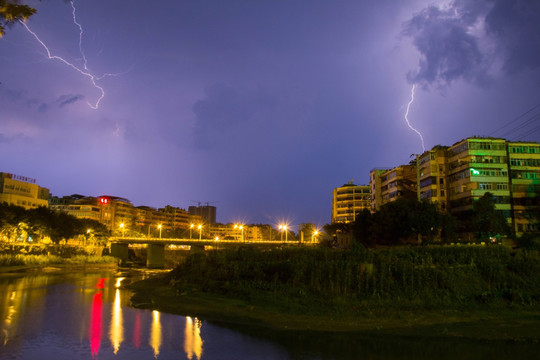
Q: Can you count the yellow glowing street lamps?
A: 11